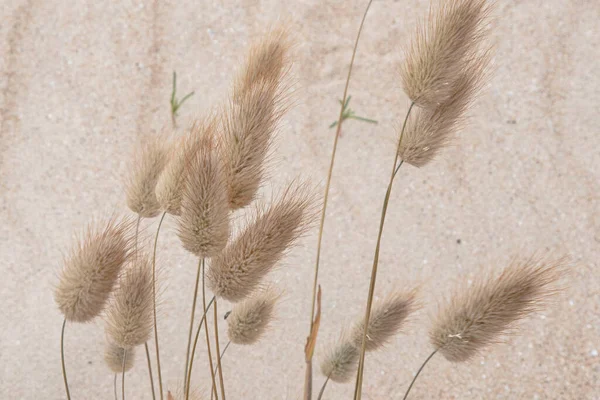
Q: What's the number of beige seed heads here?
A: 15